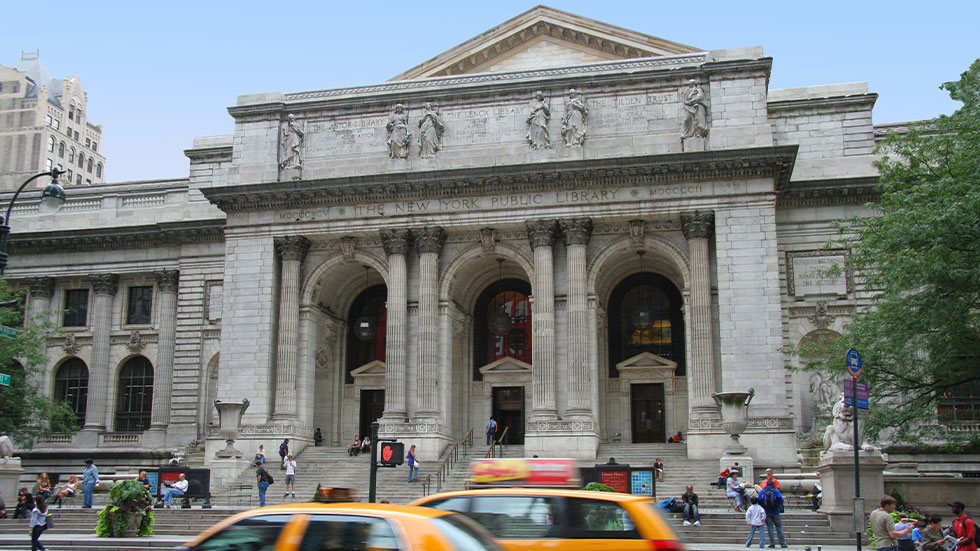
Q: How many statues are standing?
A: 6